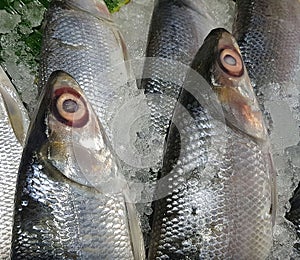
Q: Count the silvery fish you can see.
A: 6